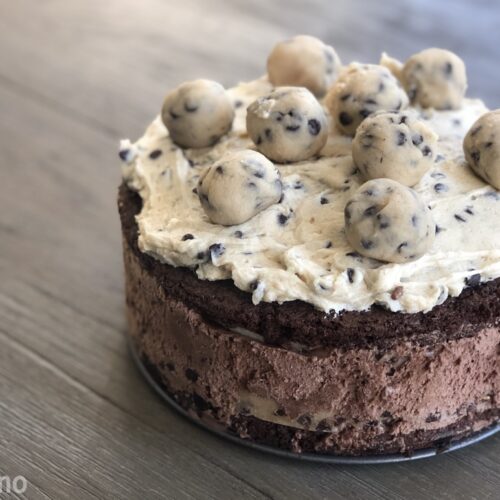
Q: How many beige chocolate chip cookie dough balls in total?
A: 9